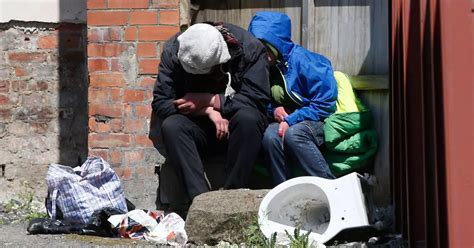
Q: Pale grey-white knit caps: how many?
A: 1